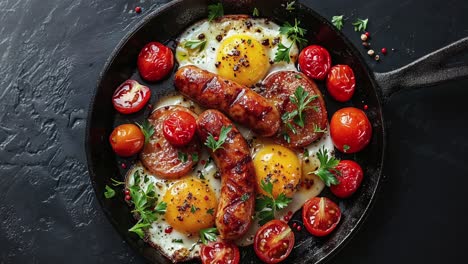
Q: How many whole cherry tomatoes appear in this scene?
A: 7